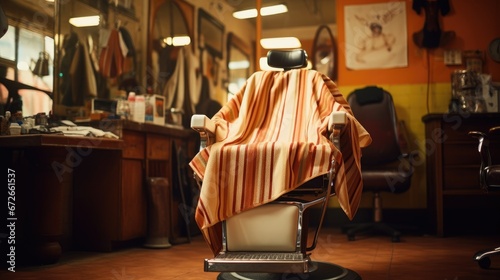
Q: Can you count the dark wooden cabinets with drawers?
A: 2